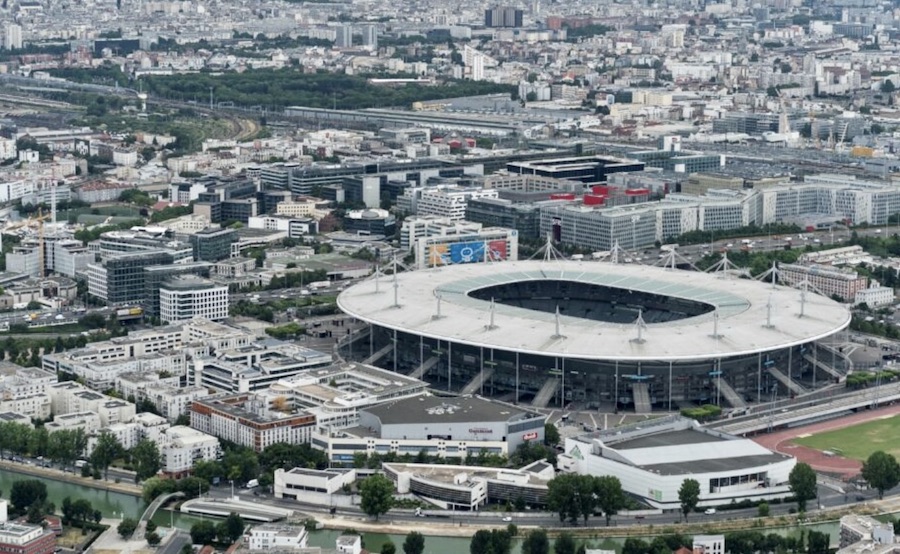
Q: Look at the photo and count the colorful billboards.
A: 3